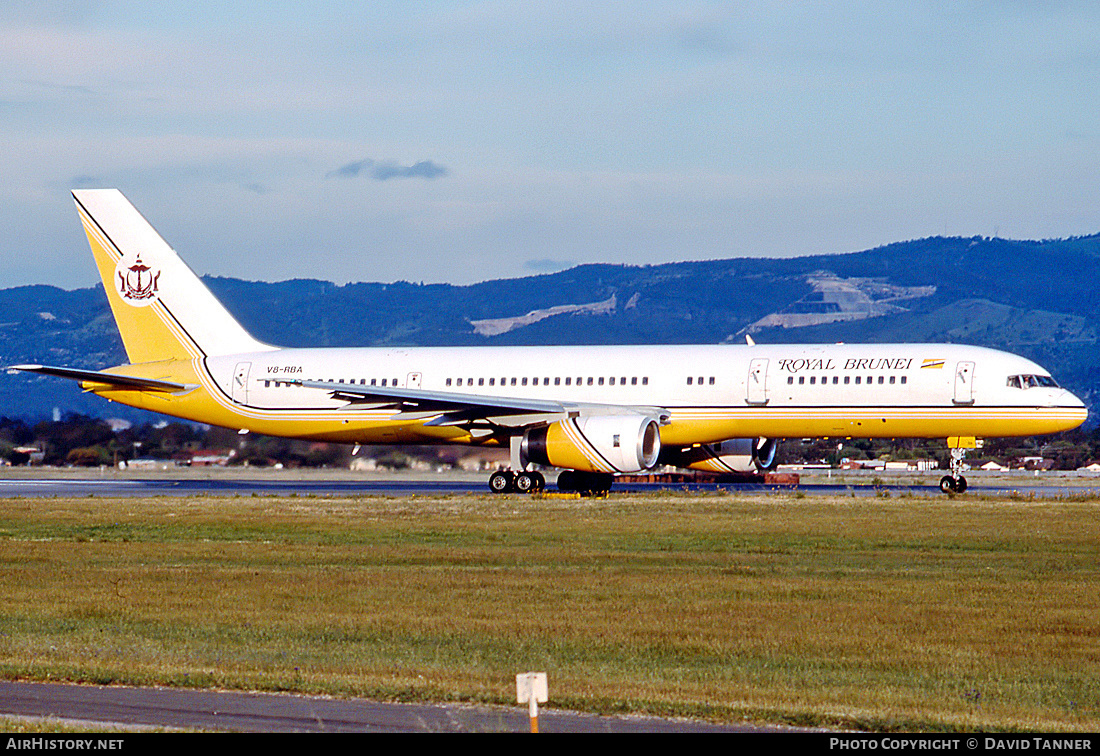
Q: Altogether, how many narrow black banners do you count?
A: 1